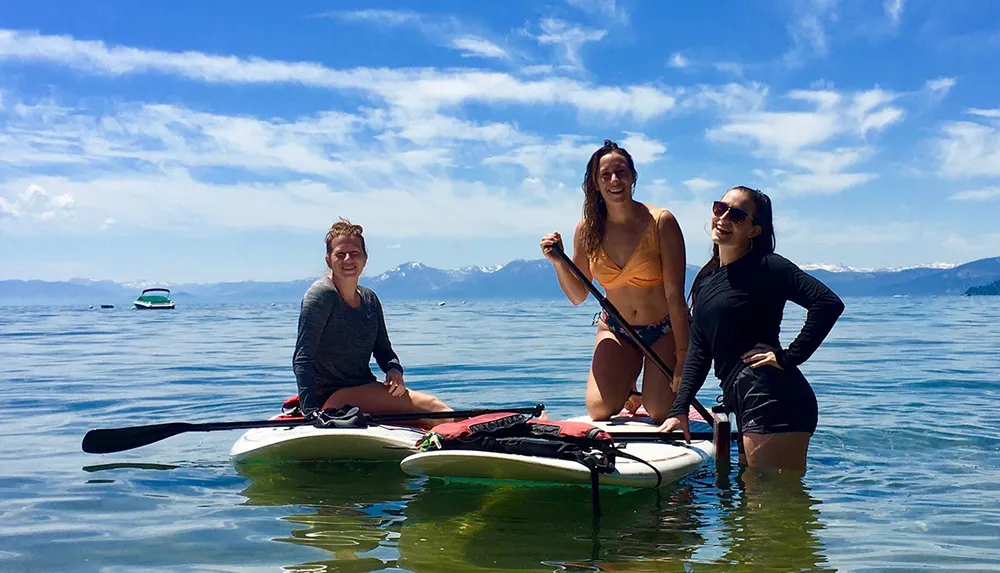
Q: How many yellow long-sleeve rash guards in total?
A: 0